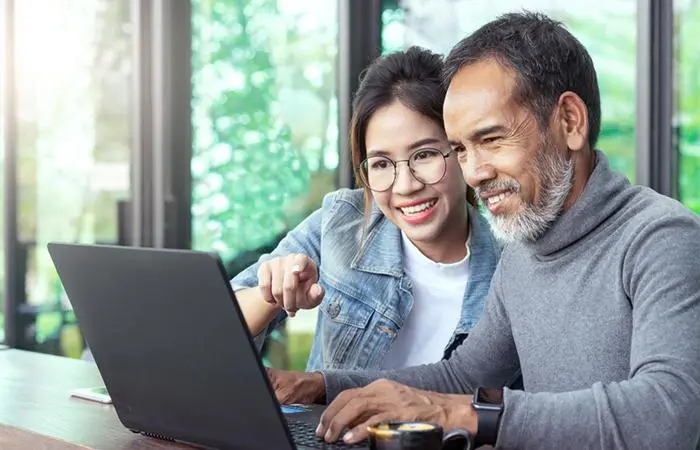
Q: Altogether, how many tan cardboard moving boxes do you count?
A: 0